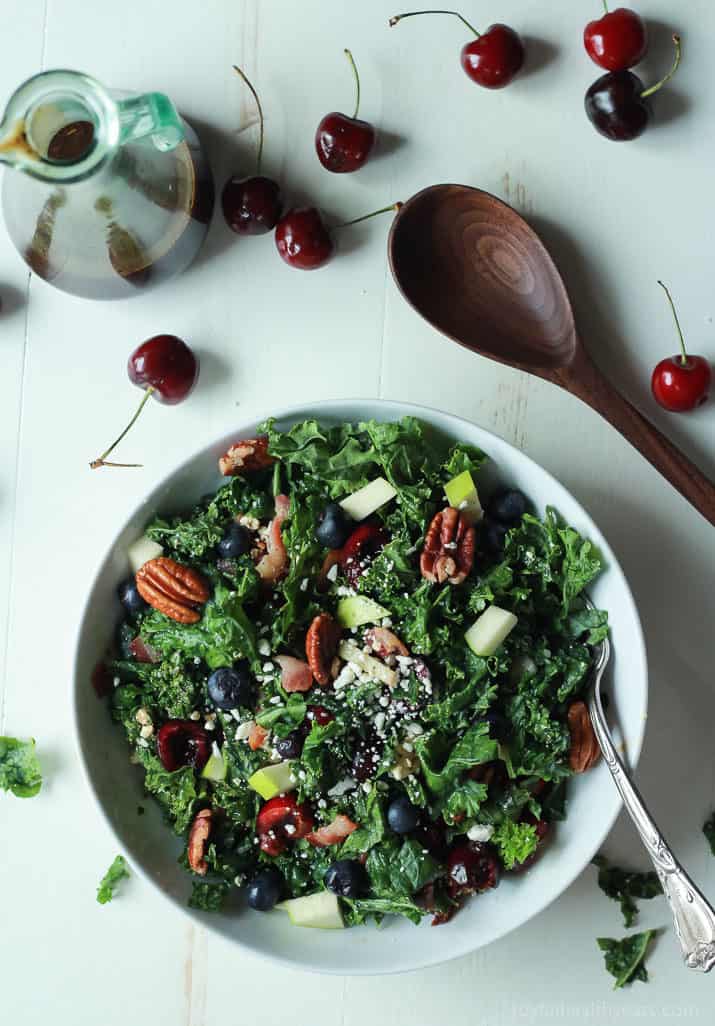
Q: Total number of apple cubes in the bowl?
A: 8